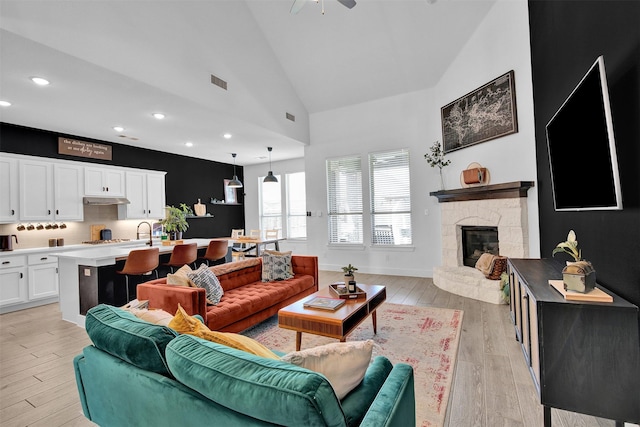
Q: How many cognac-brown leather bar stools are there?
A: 3